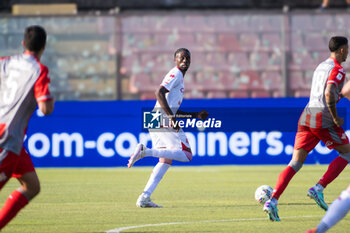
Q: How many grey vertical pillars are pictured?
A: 2